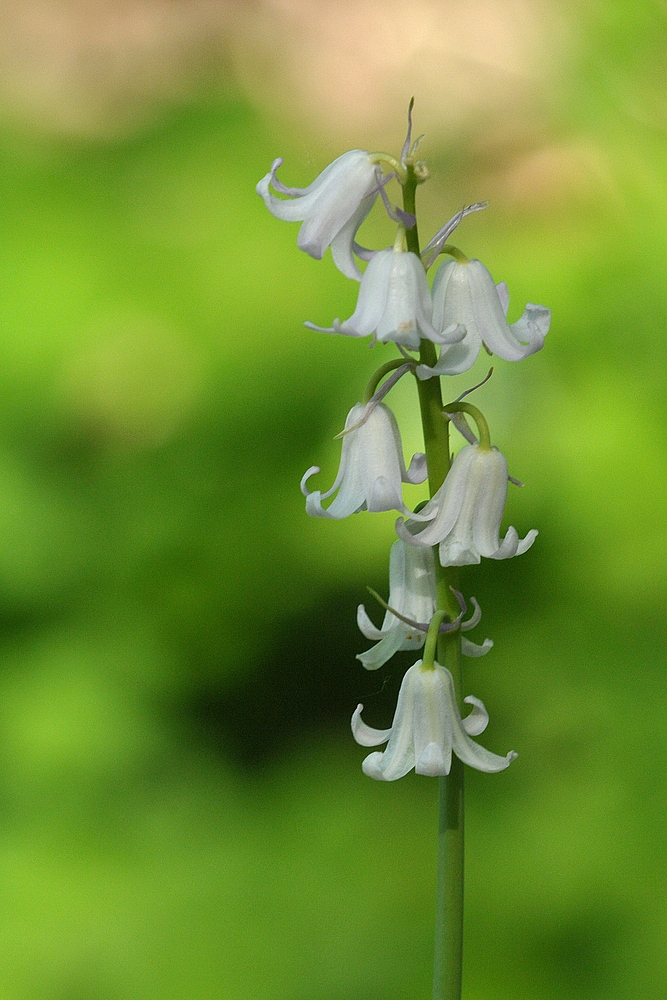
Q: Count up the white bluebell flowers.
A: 7